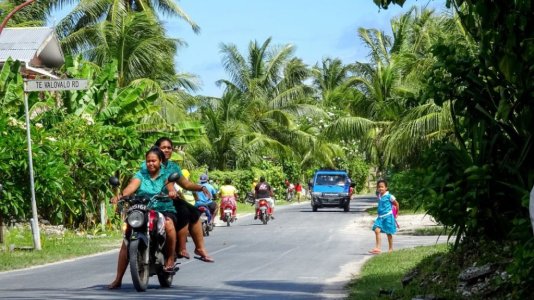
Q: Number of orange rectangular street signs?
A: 0